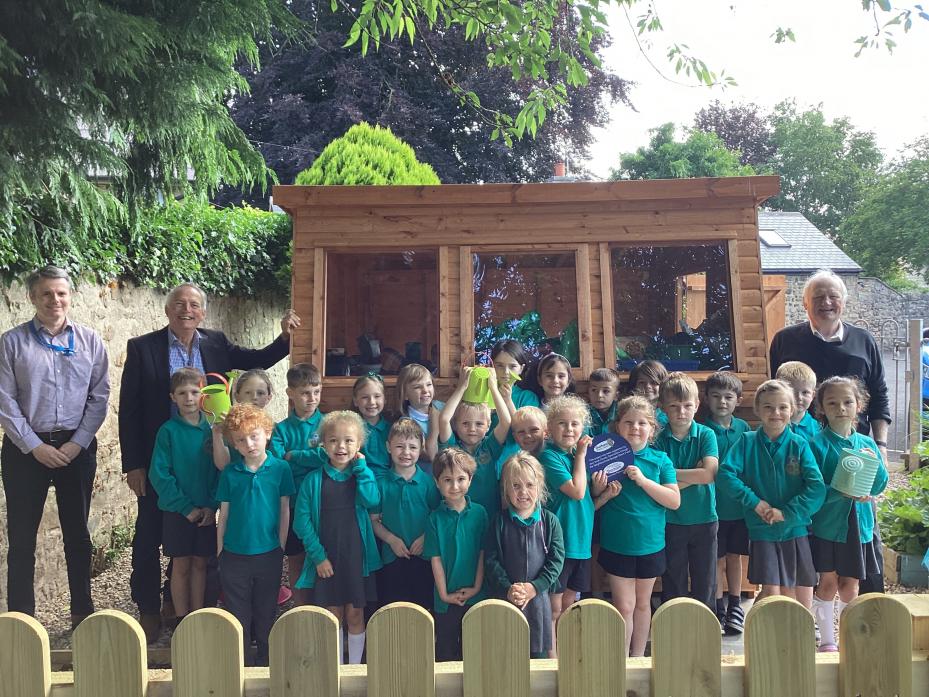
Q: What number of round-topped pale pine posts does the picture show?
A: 10